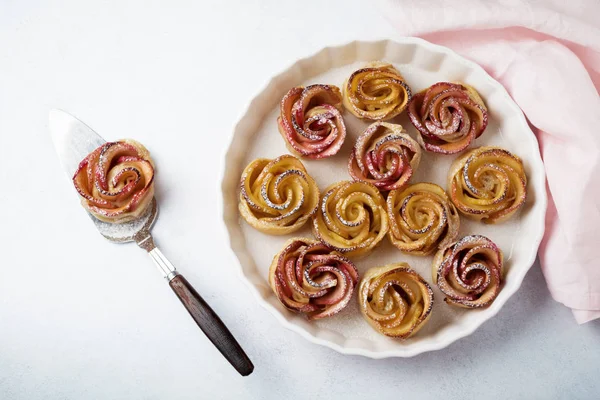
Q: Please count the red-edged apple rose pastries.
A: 6